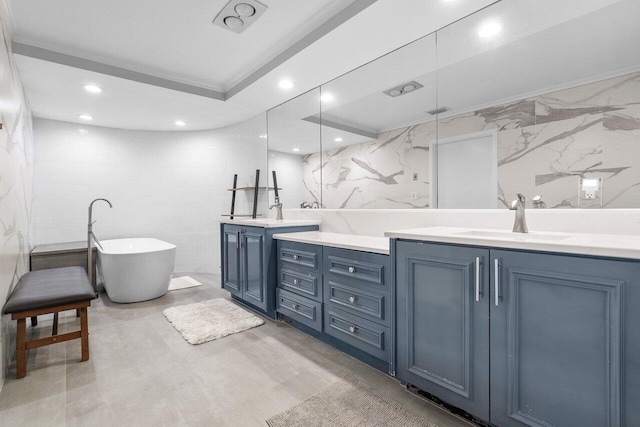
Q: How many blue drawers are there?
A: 6